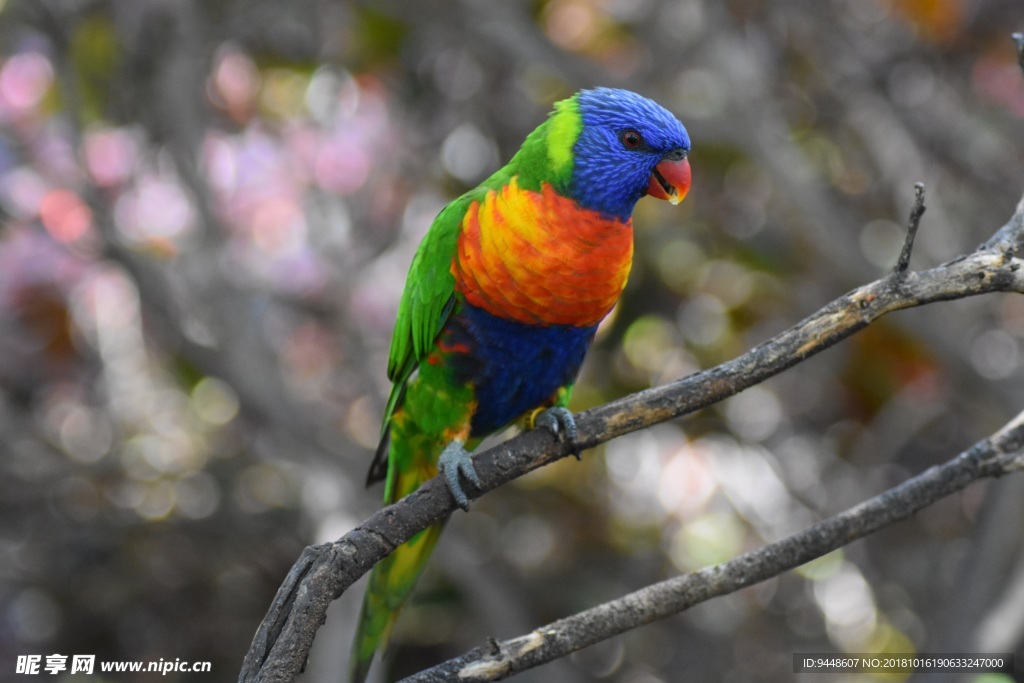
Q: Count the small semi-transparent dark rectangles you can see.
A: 1